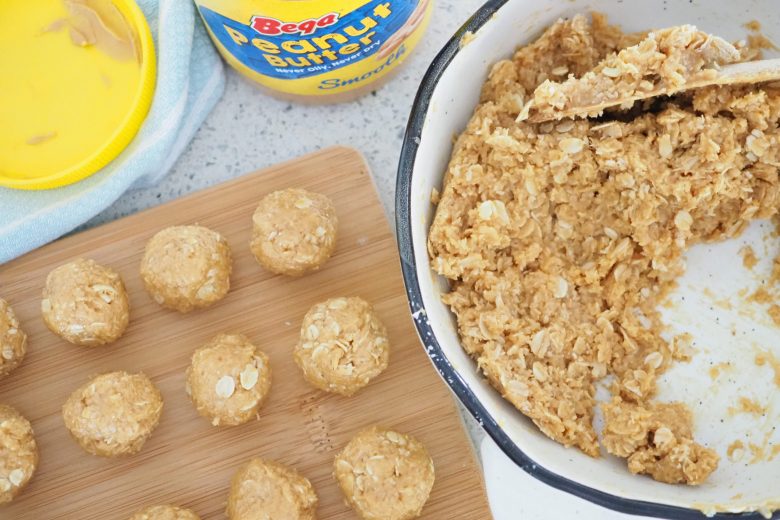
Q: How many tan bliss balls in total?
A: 11